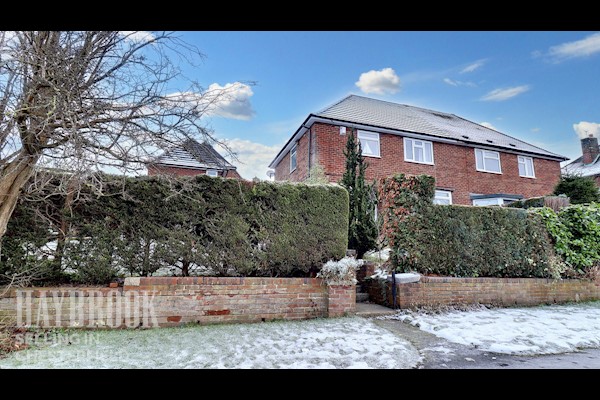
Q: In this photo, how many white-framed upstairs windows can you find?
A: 5